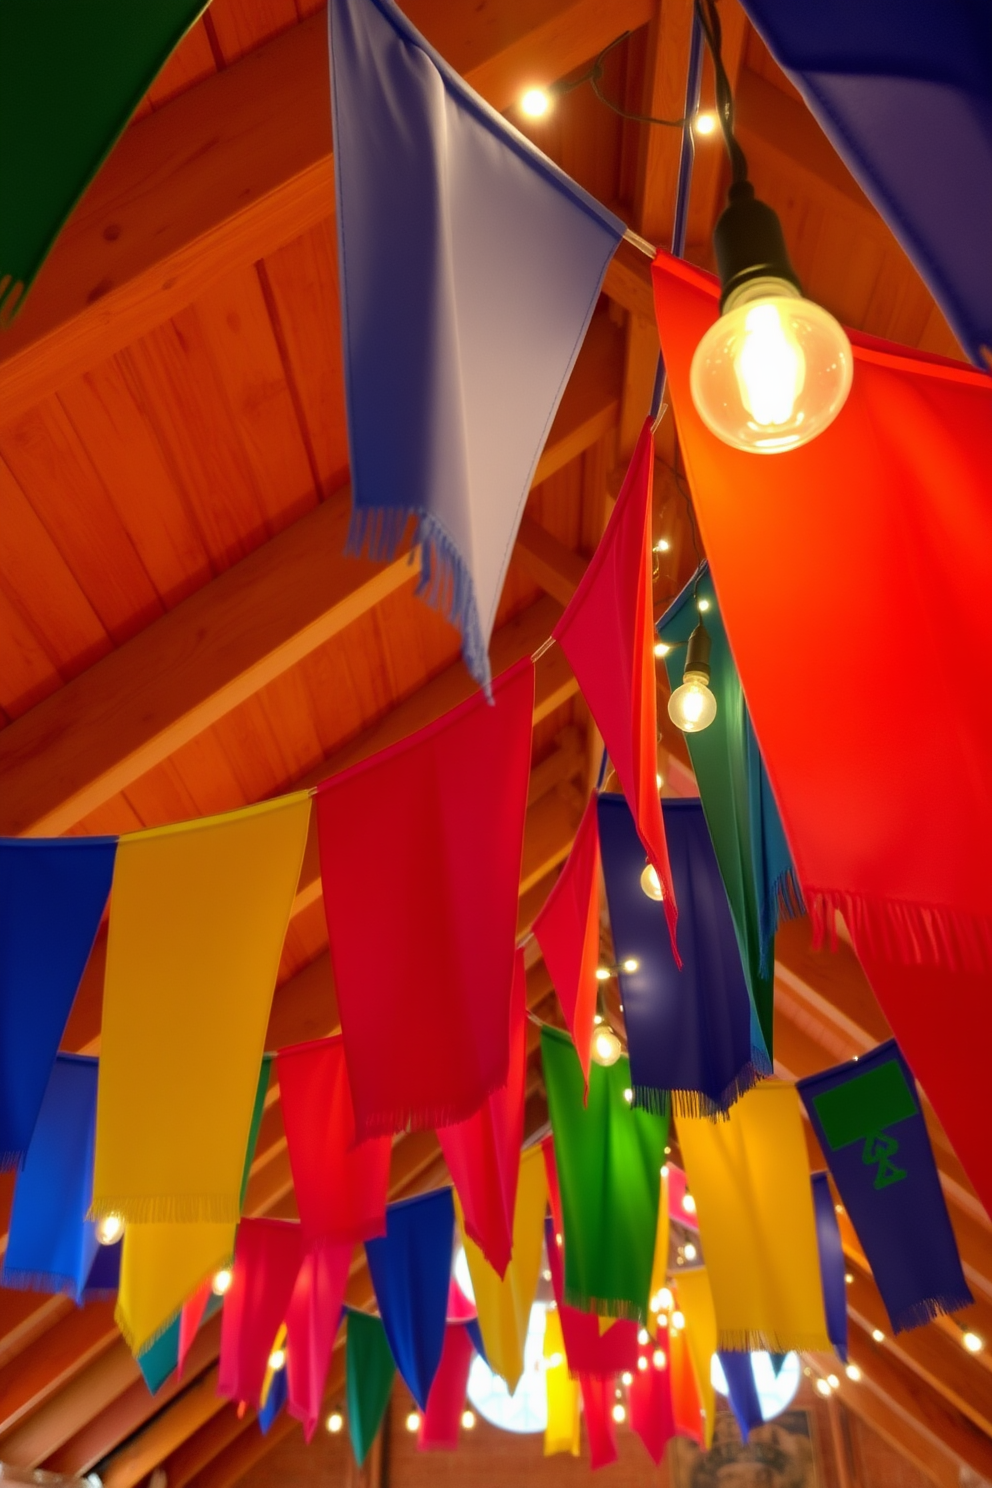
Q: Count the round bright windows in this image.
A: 2